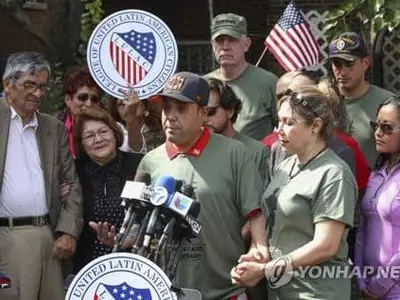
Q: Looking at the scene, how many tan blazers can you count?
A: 1